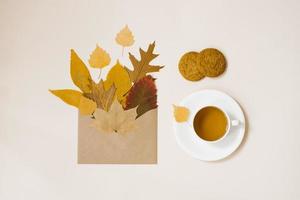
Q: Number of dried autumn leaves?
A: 10